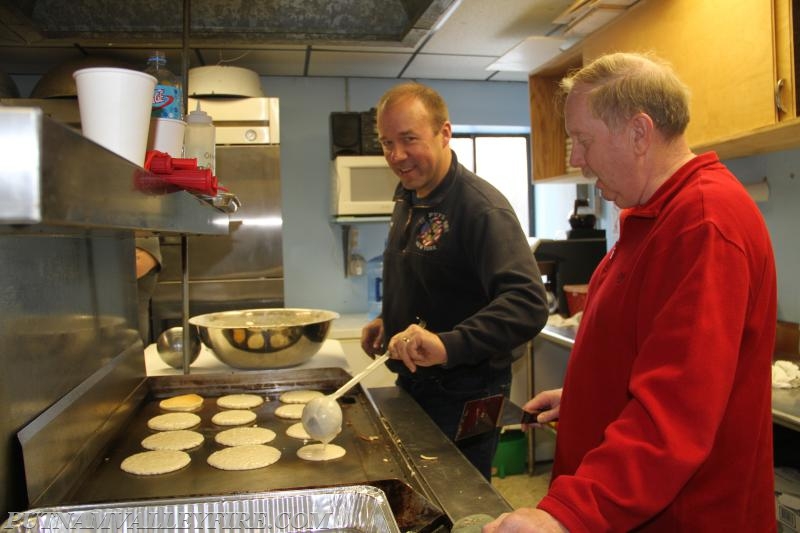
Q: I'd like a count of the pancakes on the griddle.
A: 12